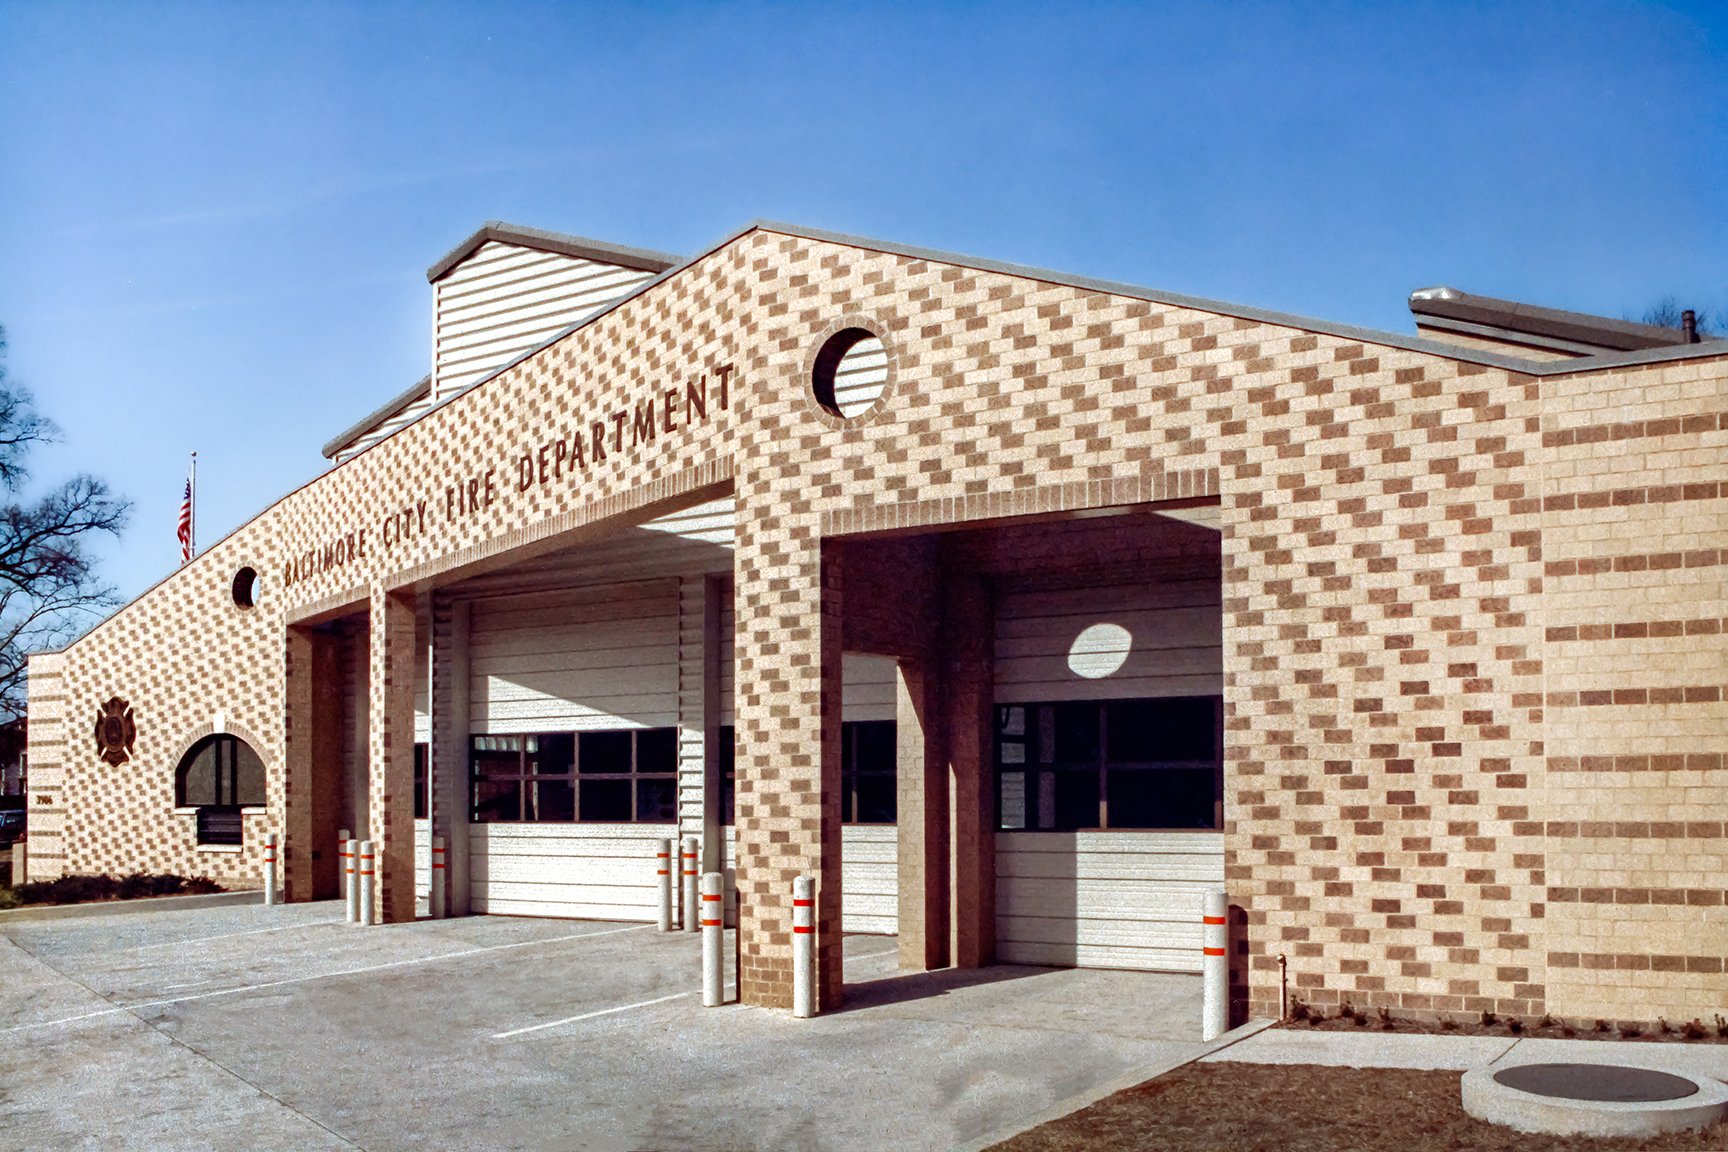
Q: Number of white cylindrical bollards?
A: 10